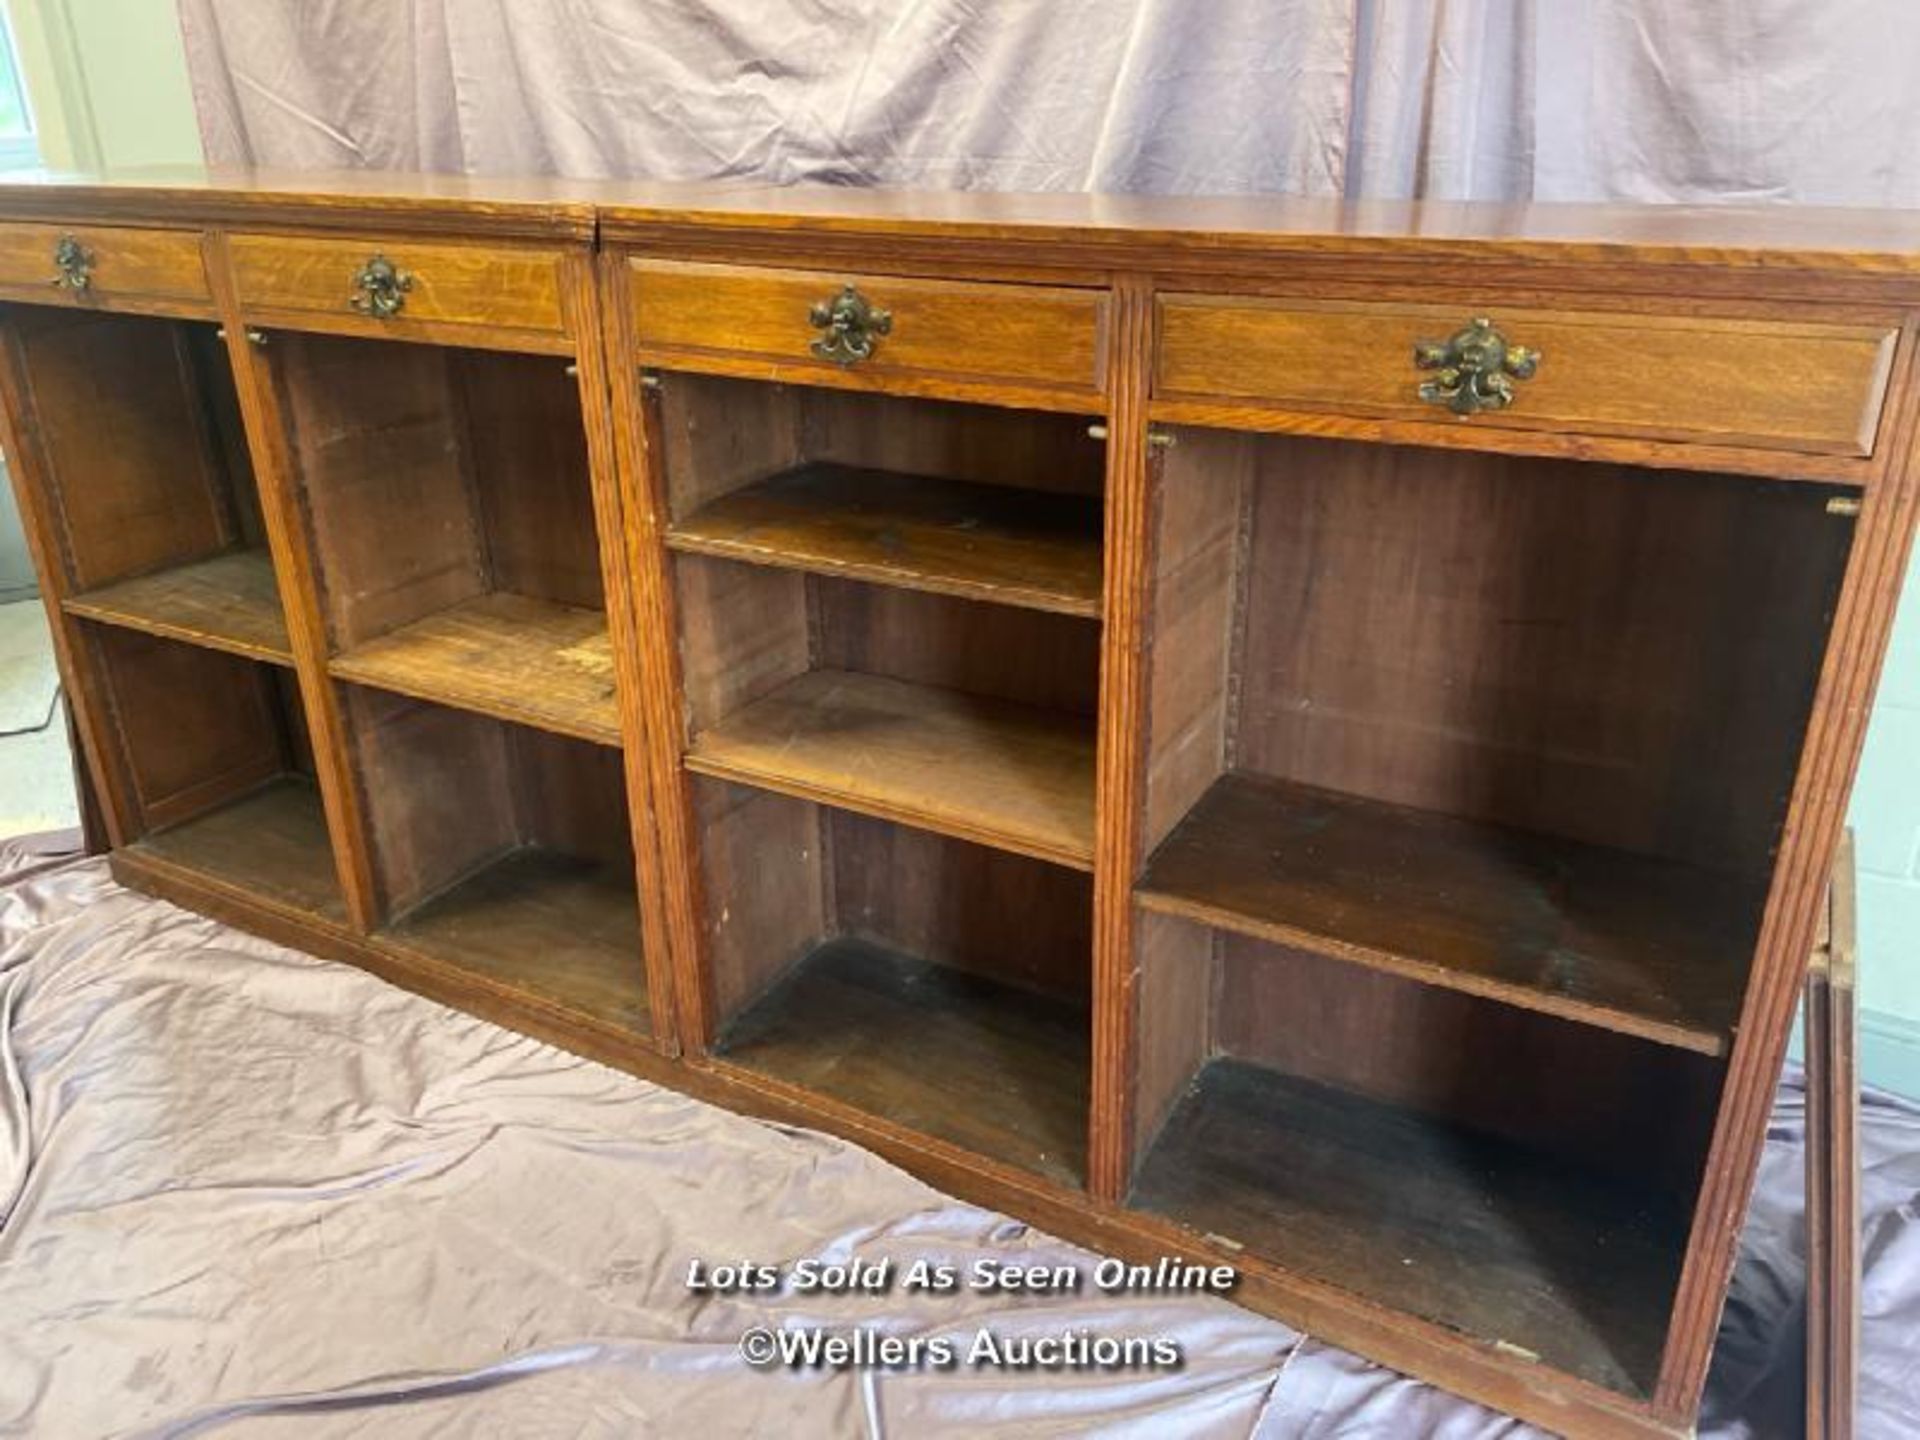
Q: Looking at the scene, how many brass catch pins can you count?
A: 7